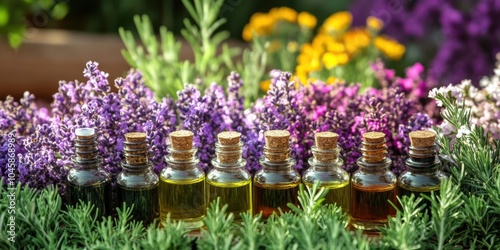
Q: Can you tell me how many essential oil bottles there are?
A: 8